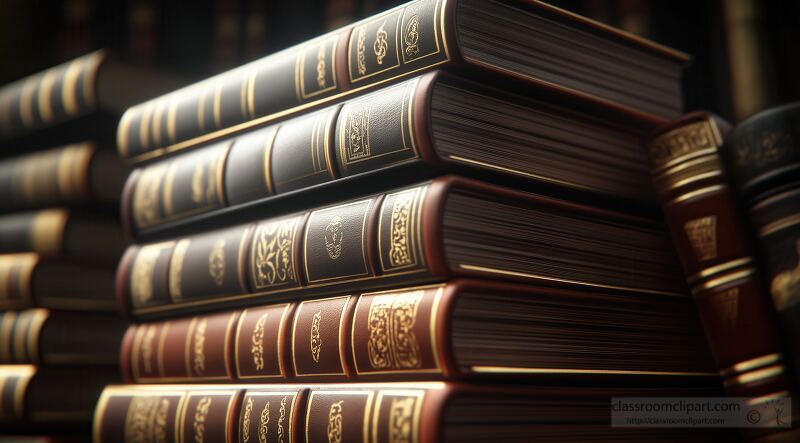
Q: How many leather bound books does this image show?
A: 13